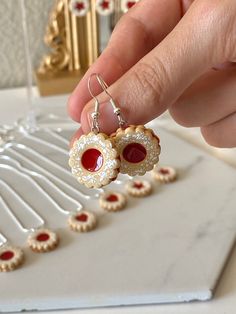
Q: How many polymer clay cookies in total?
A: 11